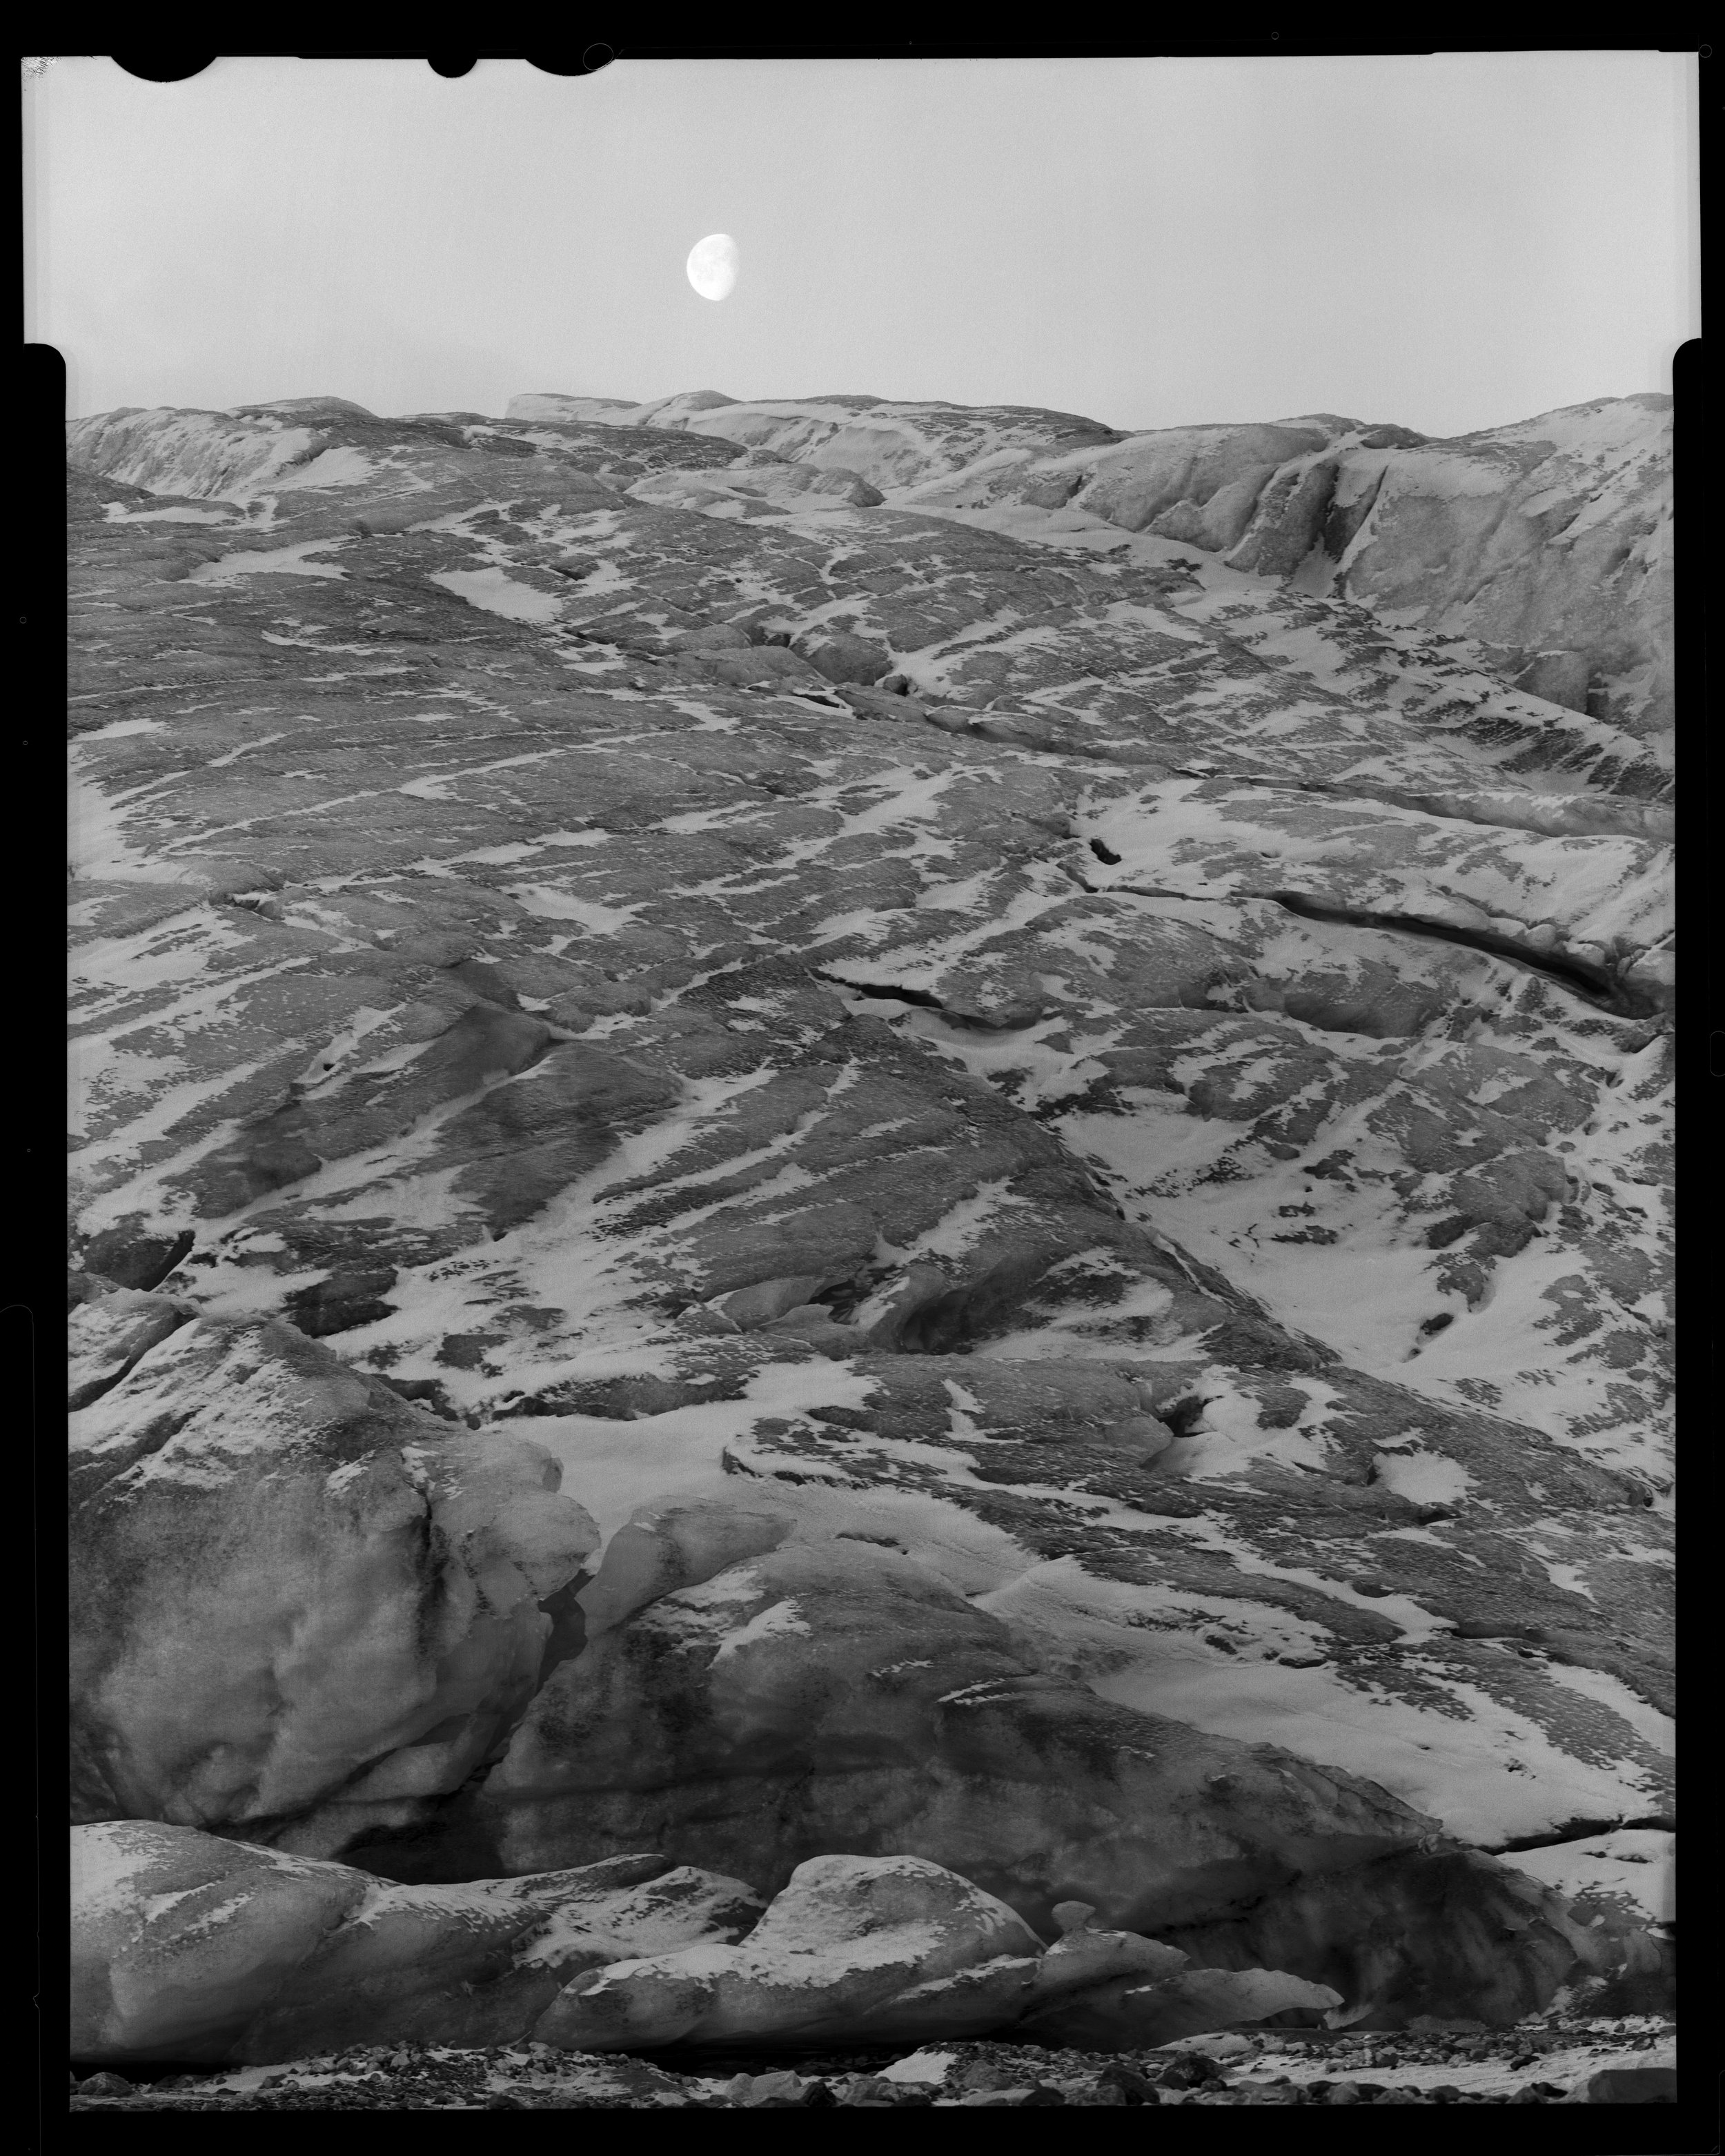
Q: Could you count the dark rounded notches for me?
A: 3